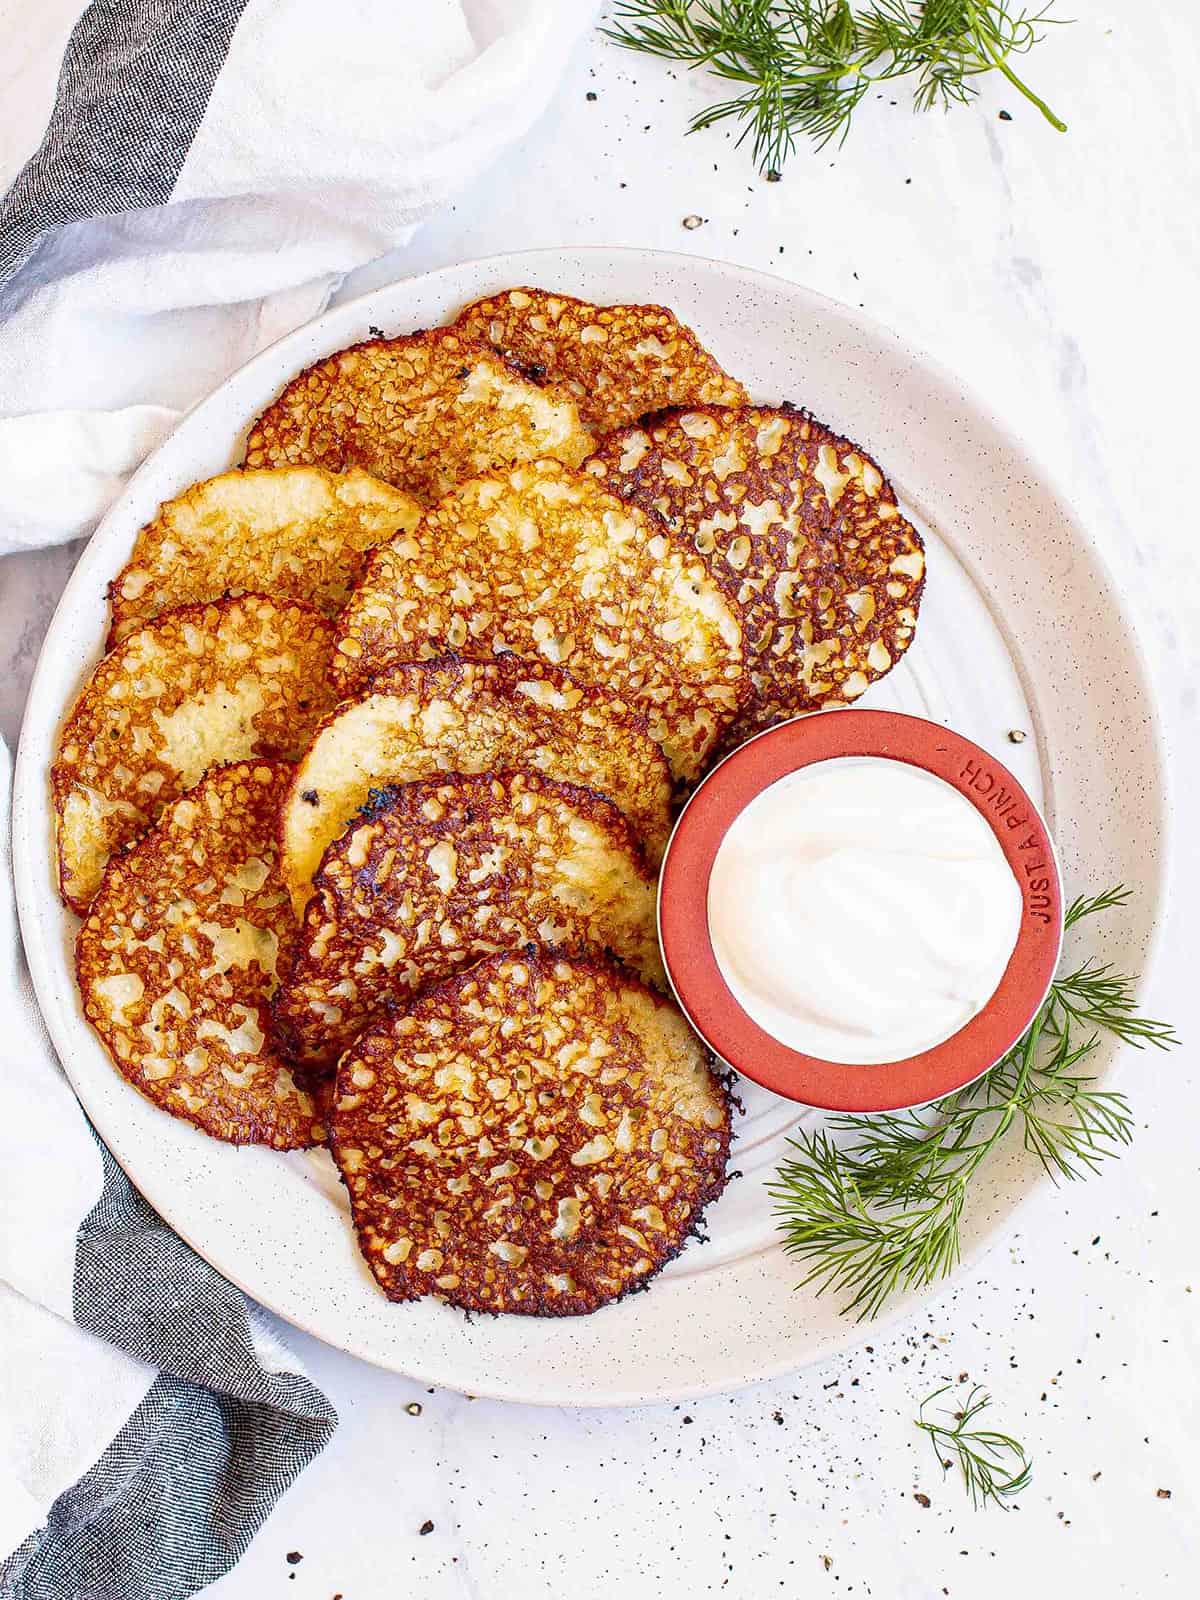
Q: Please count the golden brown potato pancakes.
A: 10